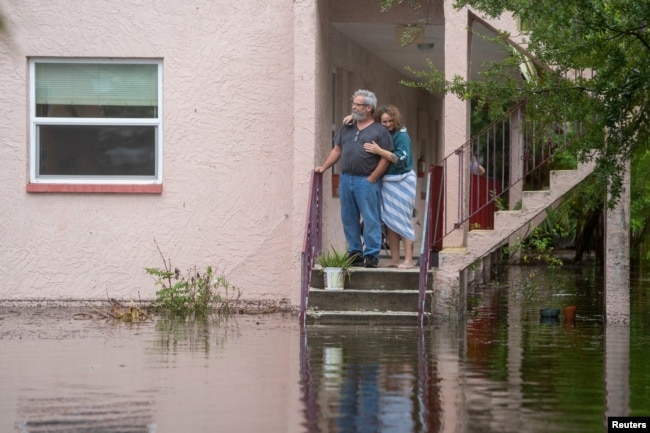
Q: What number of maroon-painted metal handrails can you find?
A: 3